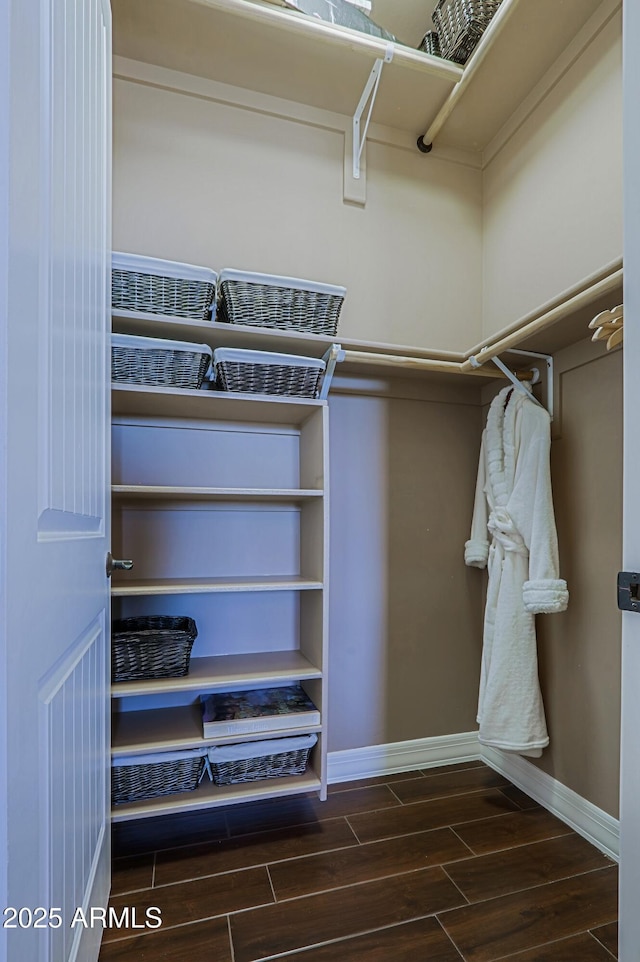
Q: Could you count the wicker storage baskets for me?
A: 9